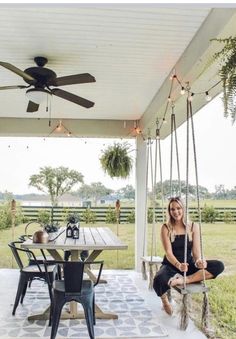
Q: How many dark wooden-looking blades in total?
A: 5